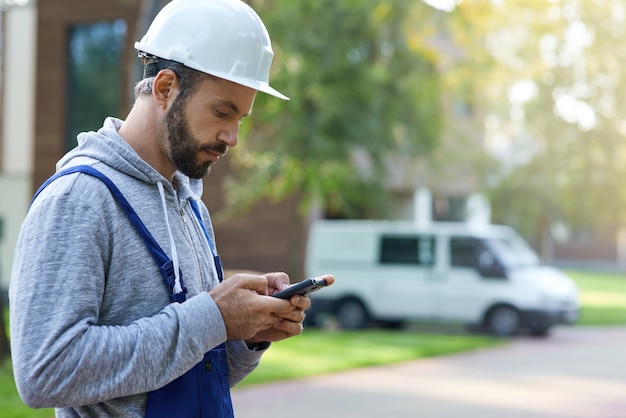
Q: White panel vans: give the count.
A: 1